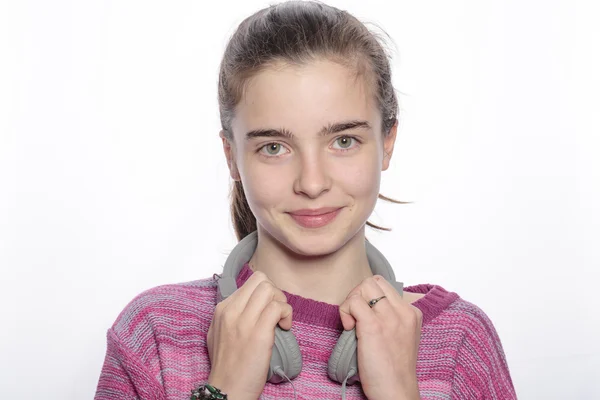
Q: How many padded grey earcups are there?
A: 2